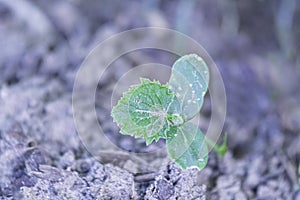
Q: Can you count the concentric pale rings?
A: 2